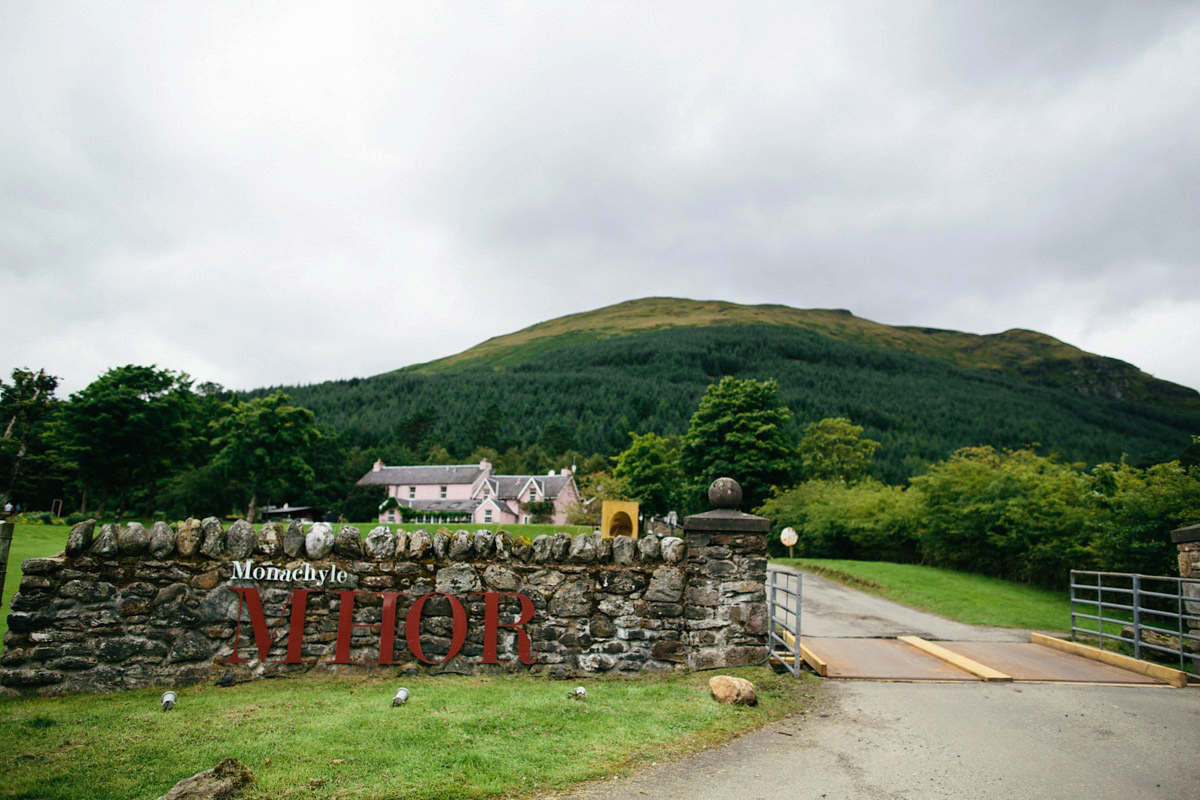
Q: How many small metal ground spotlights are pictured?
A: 3